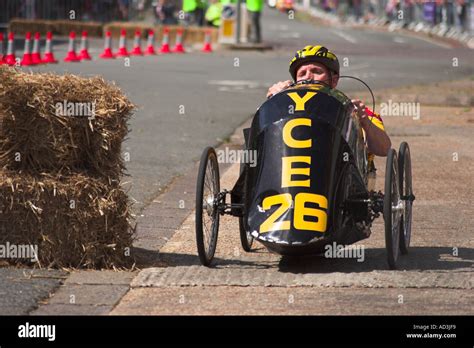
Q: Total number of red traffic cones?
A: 14